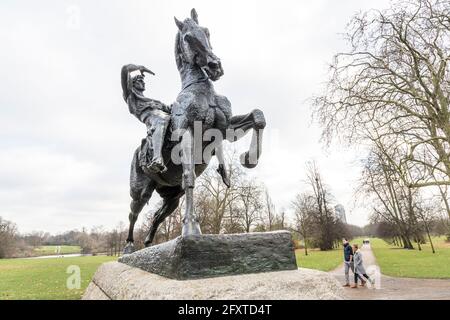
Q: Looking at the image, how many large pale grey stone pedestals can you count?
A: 1